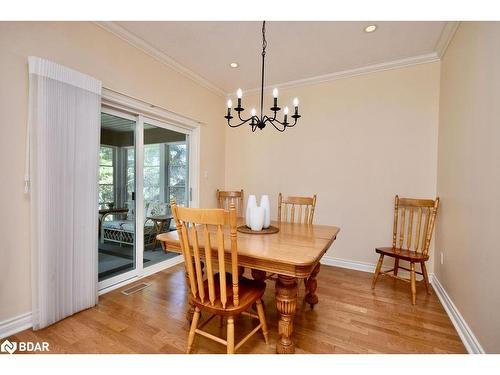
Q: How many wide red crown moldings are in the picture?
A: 0